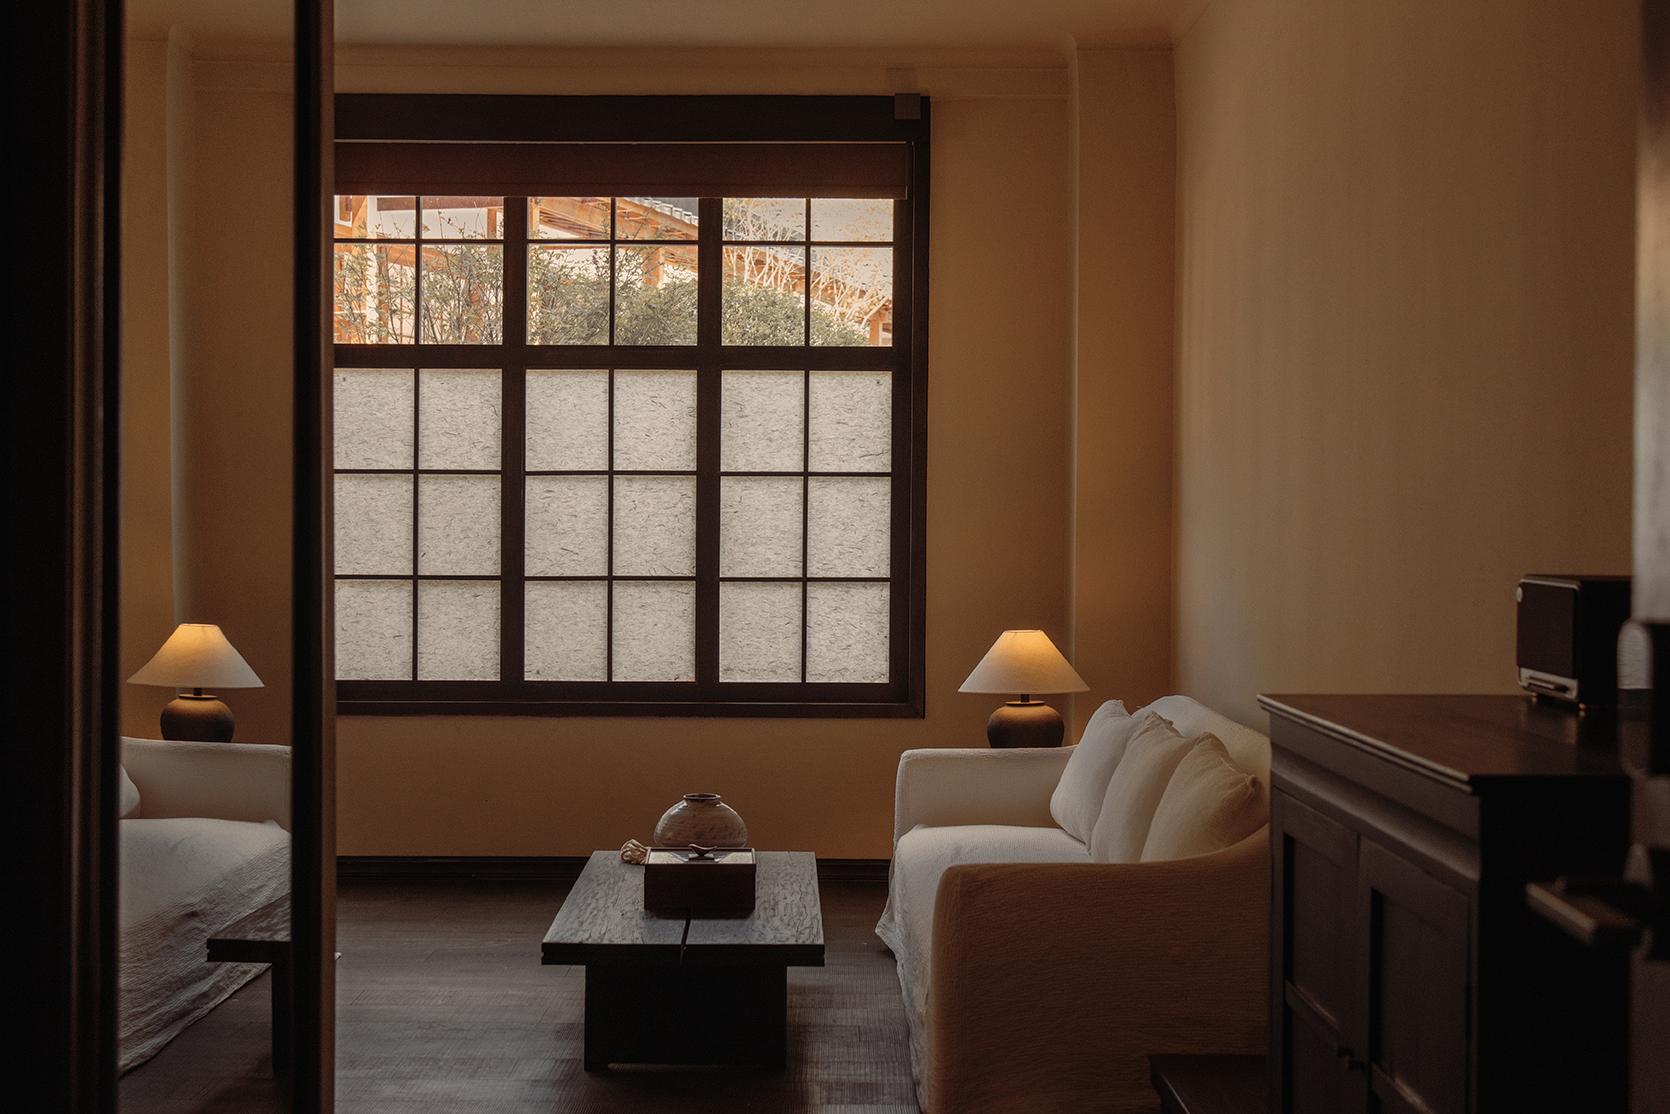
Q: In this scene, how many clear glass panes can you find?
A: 12